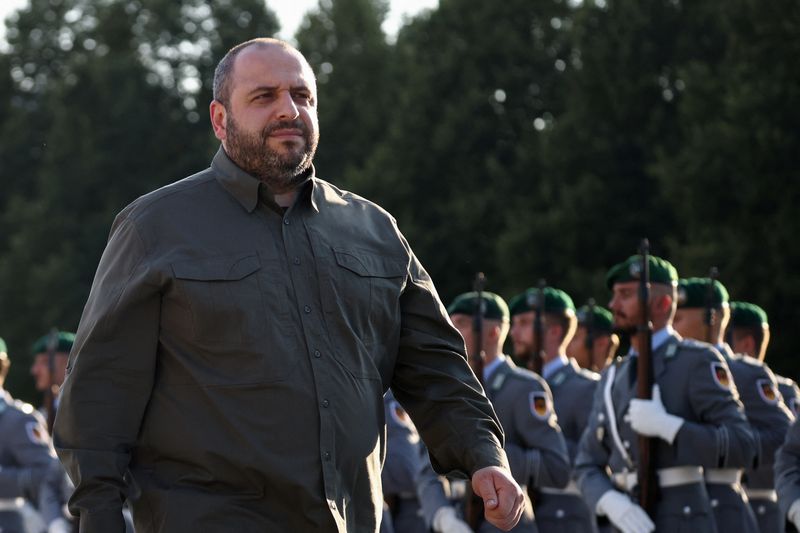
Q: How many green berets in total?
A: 8